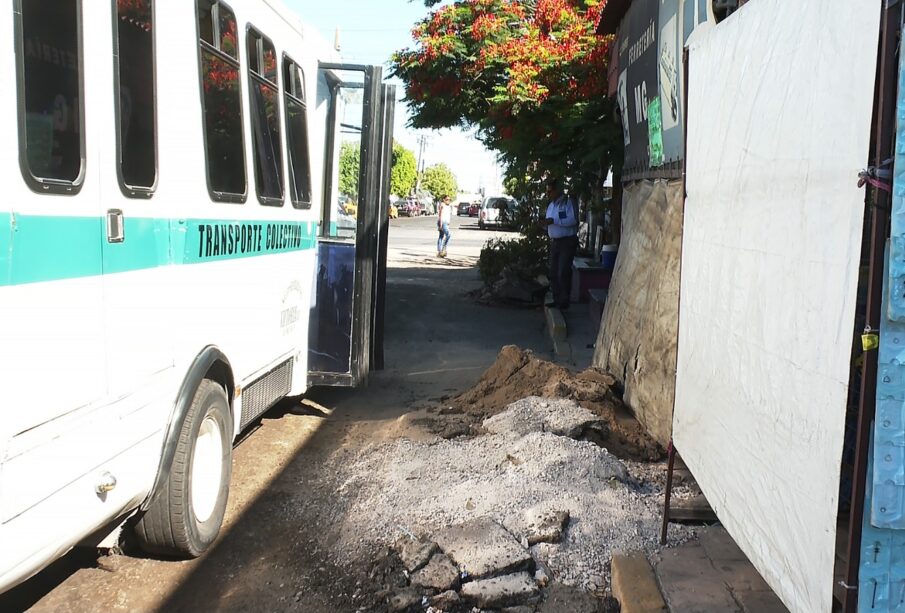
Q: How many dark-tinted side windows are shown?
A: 5